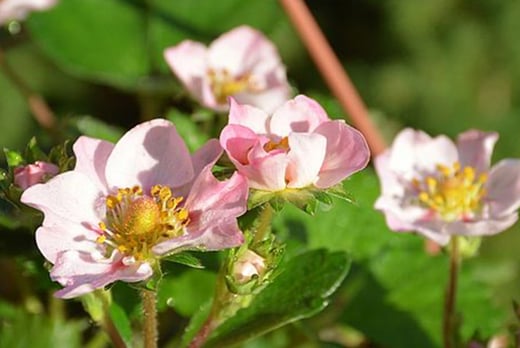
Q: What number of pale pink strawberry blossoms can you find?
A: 4